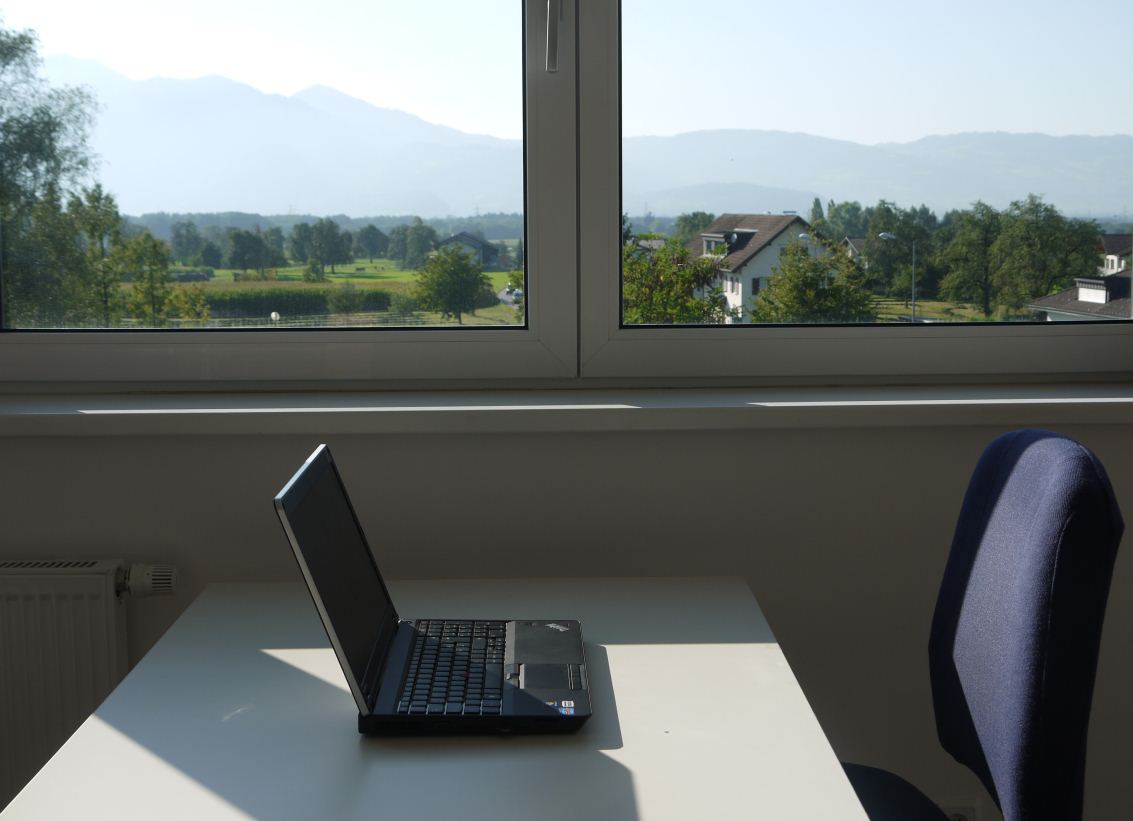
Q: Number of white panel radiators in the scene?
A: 1